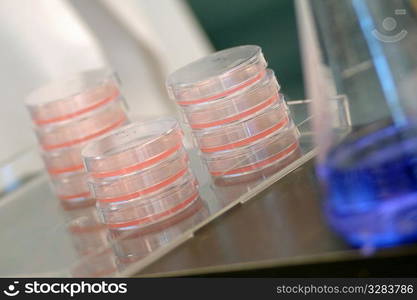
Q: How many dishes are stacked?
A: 11